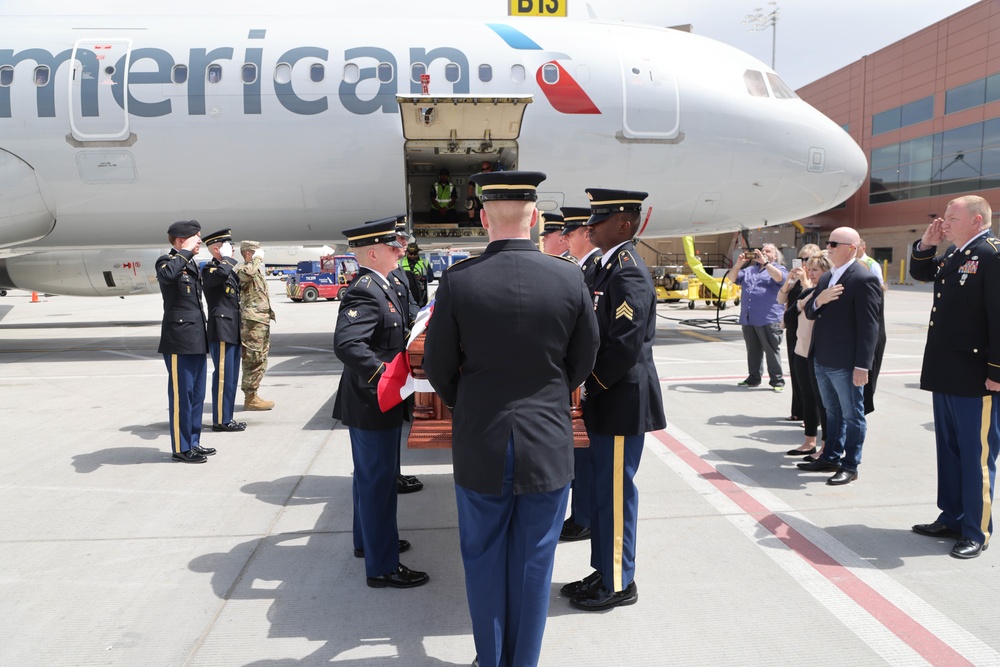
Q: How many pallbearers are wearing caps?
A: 6